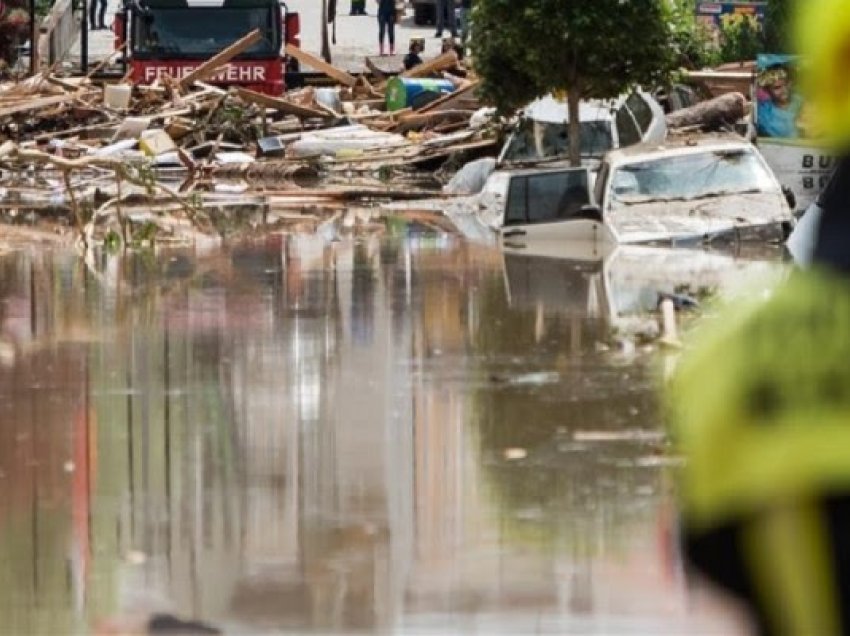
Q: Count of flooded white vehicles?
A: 2